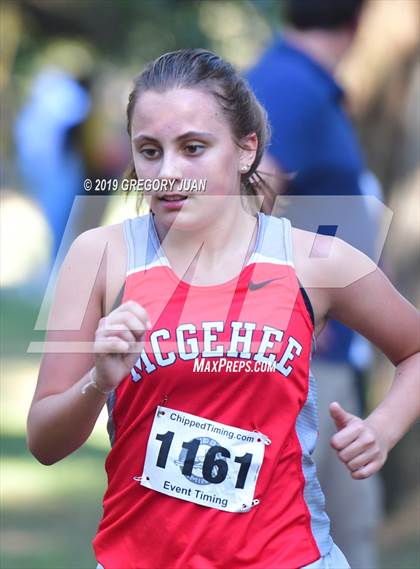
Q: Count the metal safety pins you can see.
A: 4